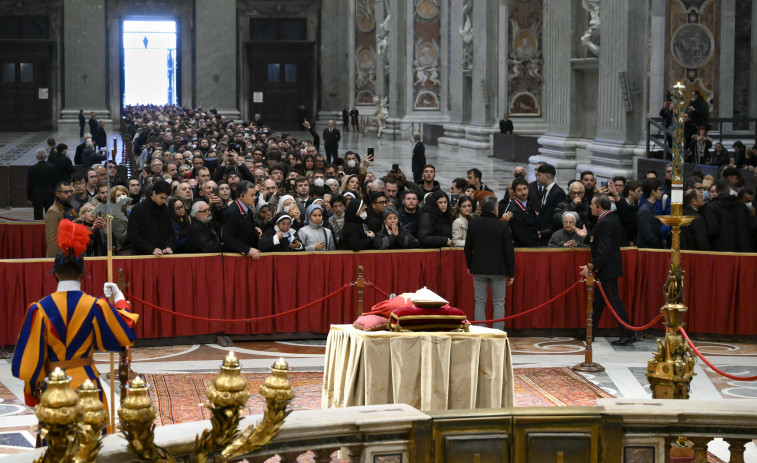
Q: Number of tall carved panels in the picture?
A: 4